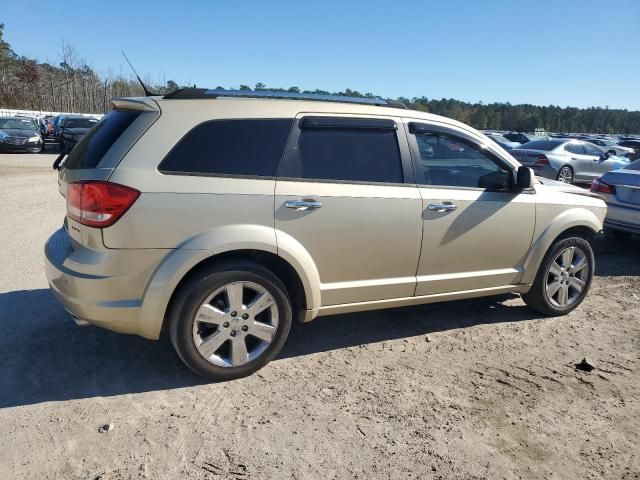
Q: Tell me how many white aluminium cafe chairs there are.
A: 0